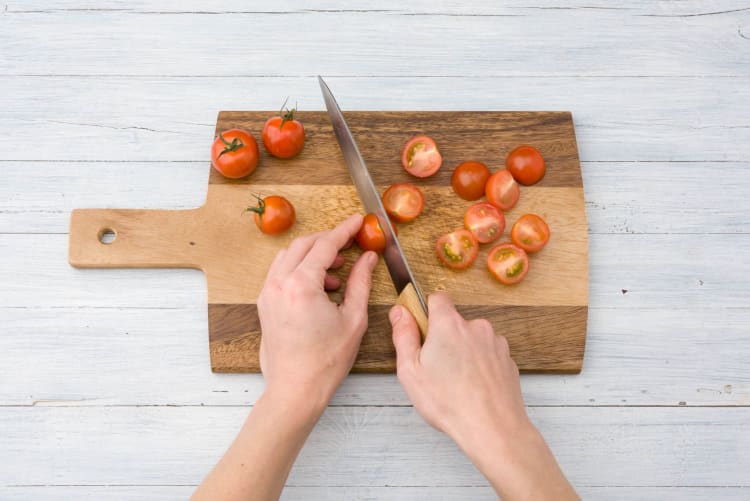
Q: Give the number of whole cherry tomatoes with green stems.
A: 3